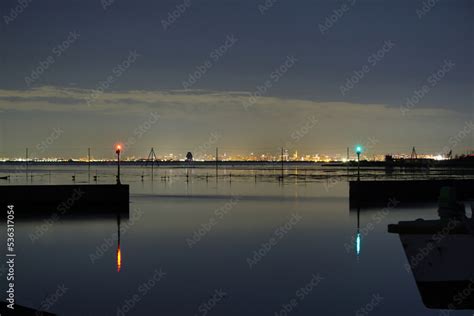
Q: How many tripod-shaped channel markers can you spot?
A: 2